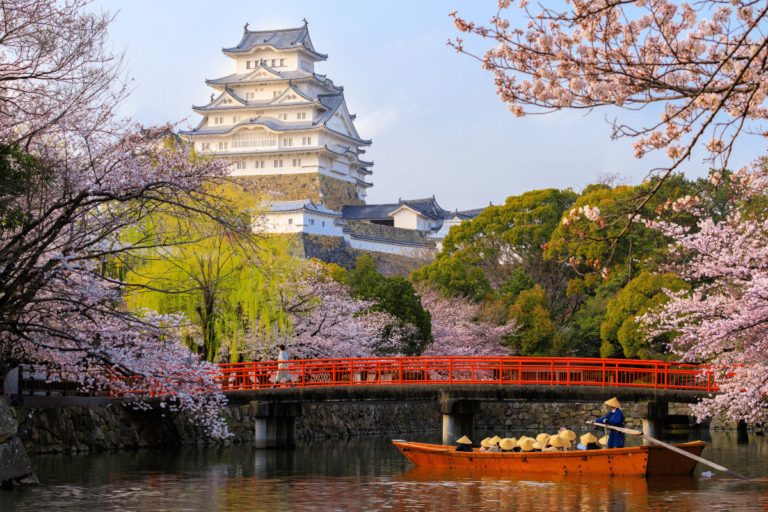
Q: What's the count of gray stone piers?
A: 3